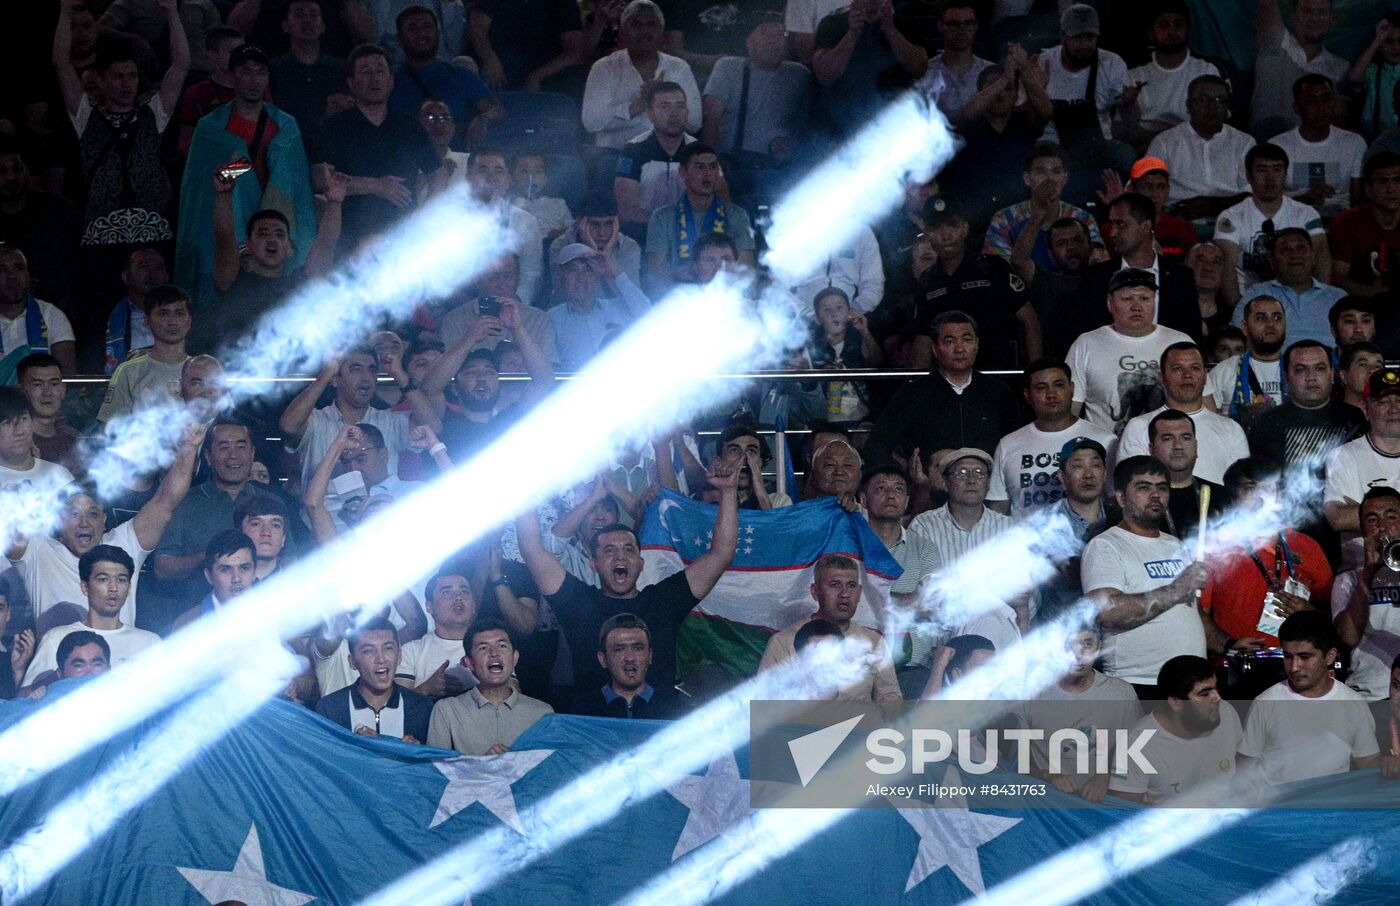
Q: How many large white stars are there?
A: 4